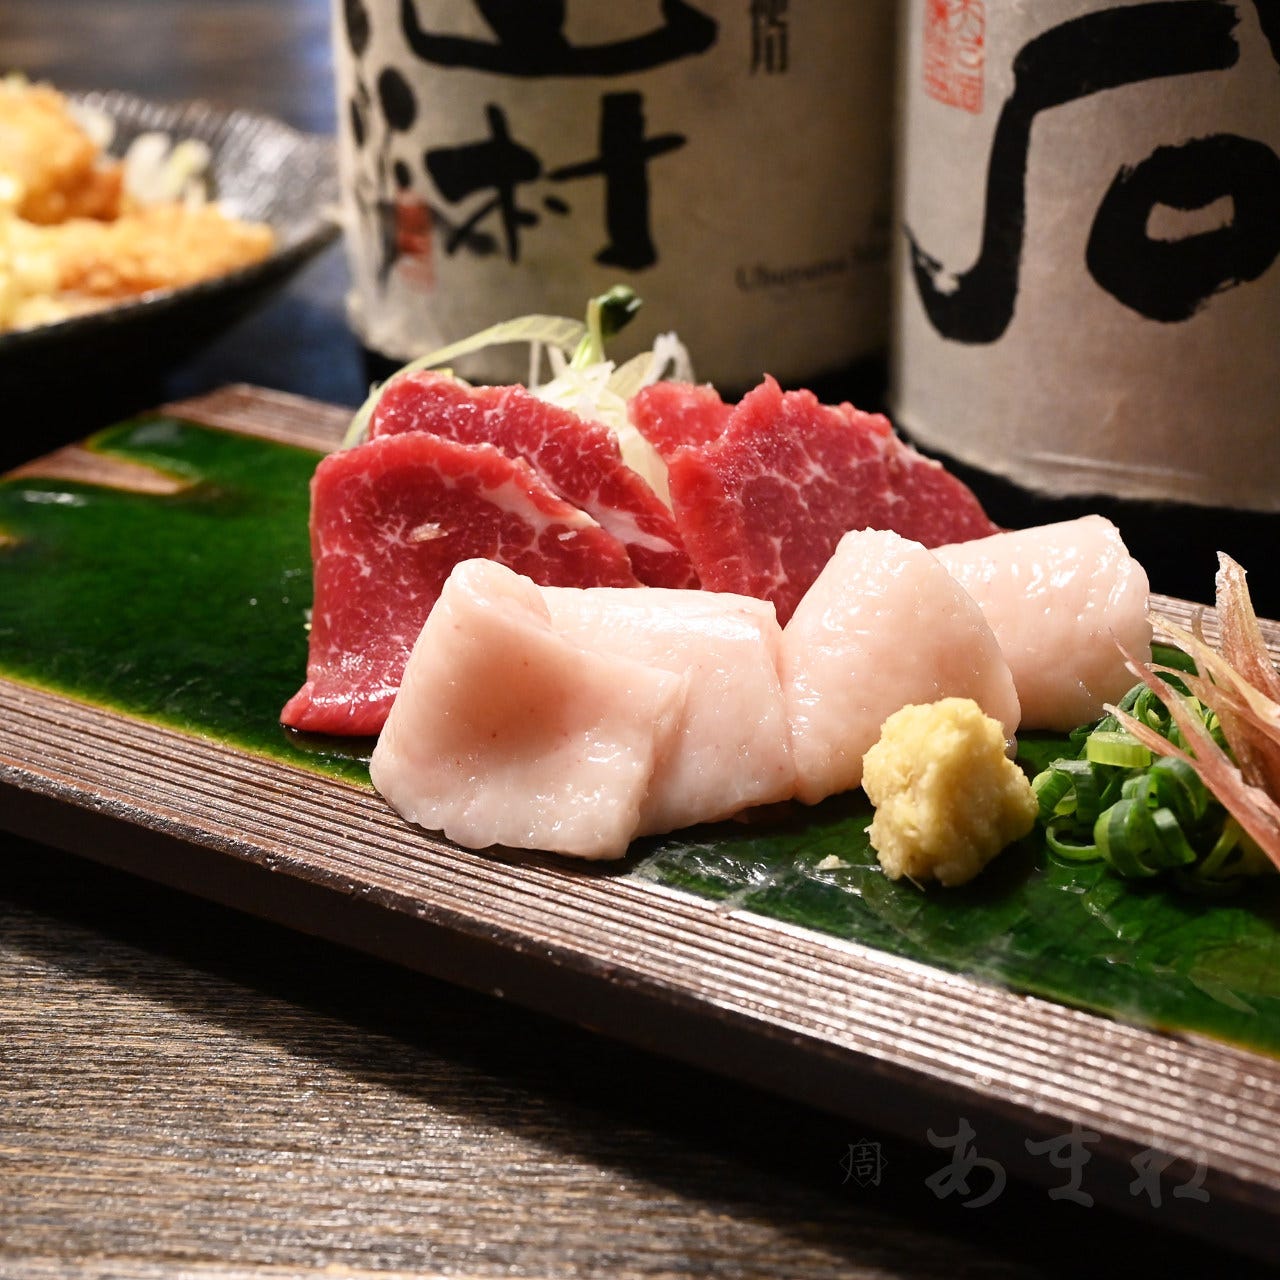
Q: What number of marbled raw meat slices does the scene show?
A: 4